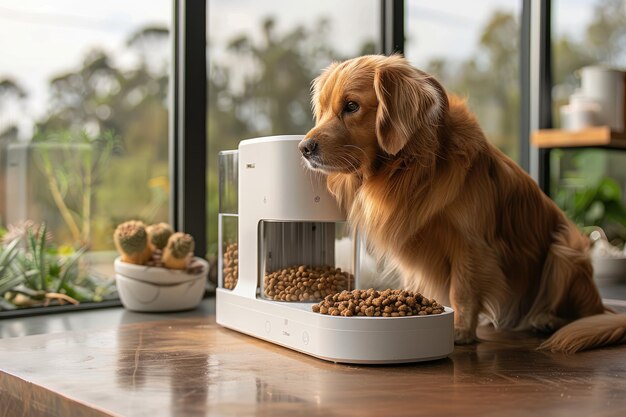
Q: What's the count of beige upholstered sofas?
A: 0